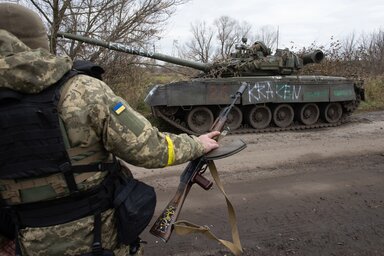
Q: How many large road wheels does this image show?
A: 6